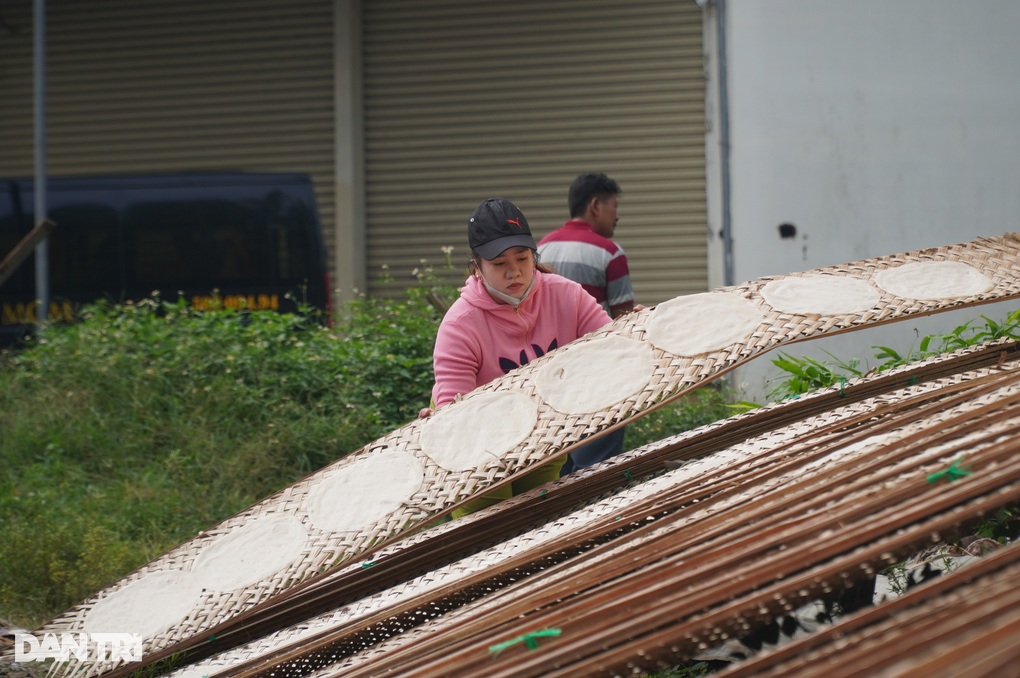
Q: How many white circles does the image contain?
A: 8